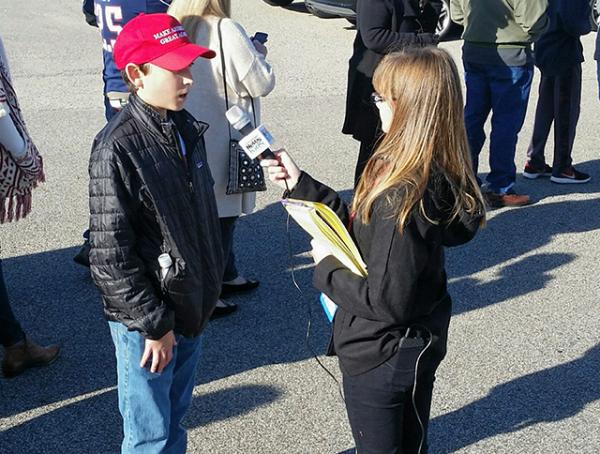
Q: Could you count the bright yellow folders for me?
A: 1